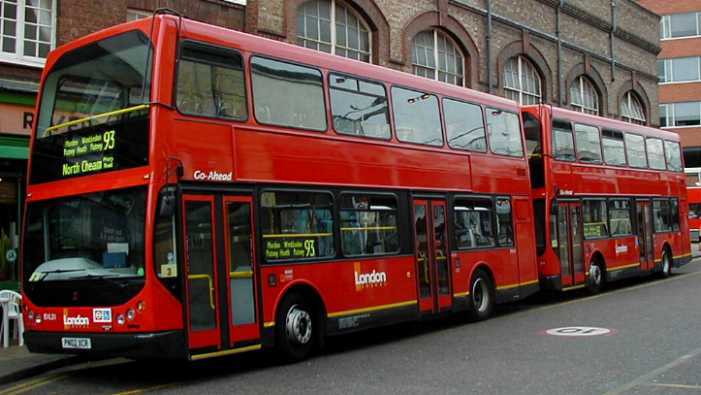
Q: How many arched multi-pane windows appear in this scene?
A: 5